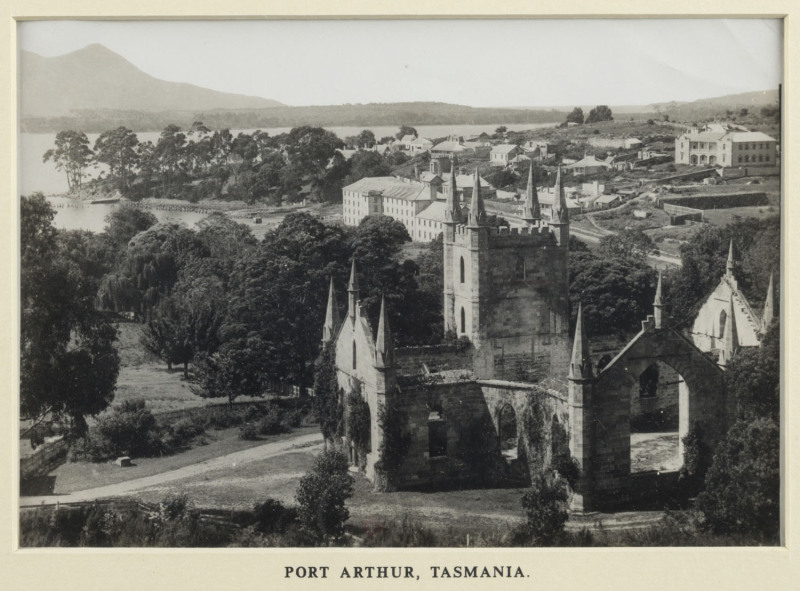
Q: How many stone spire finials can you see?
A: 12